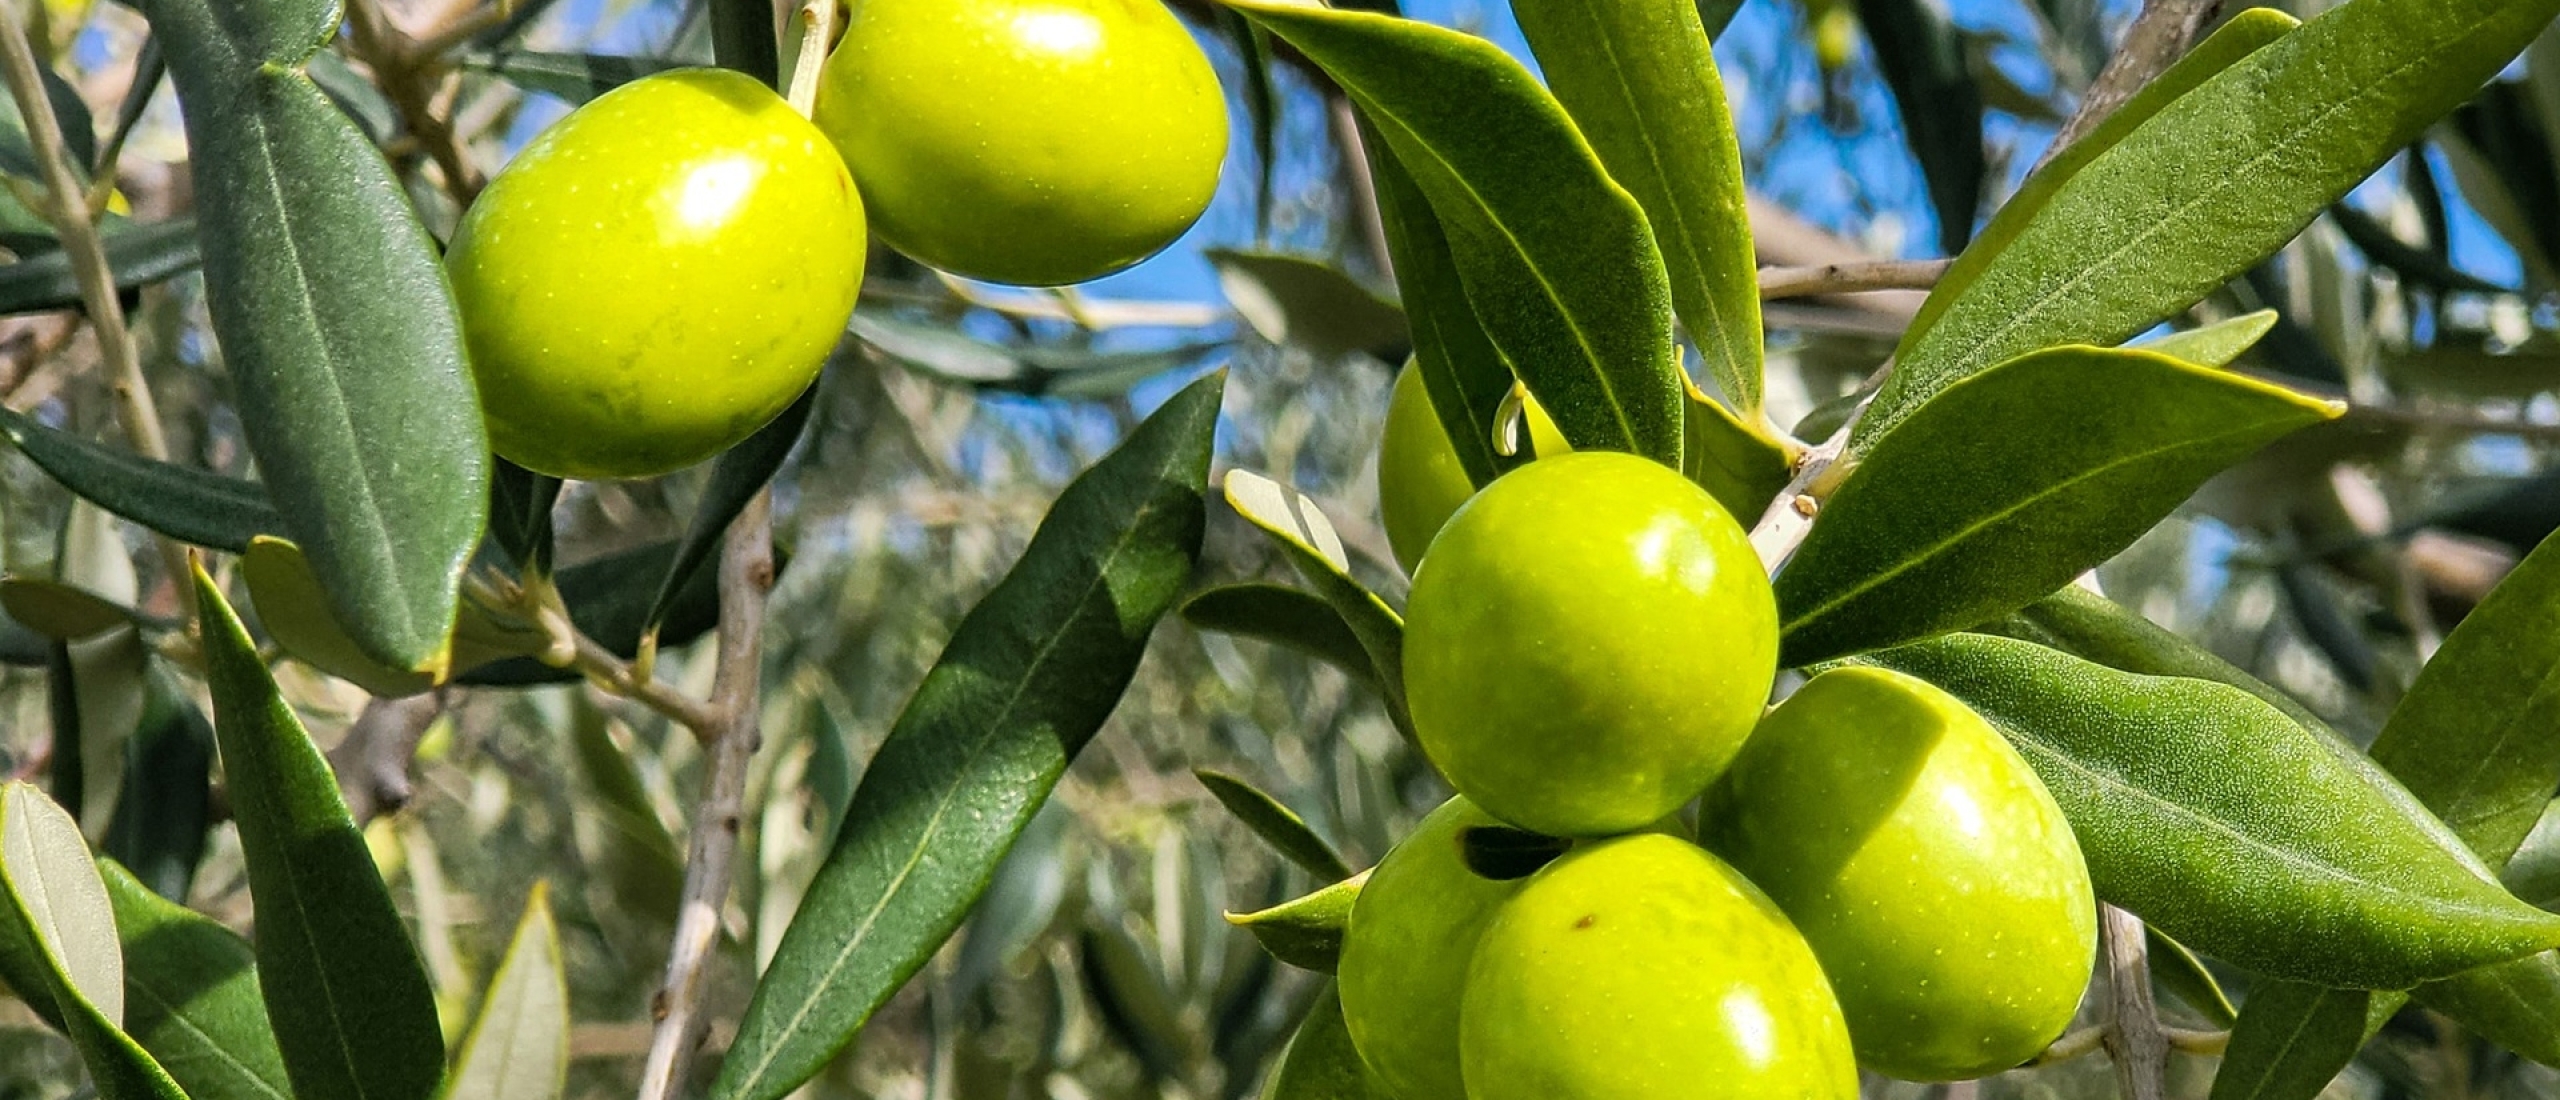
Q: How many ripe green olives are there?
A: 7